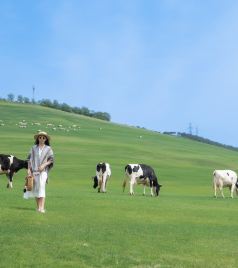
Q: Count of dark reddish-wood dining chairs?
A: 0